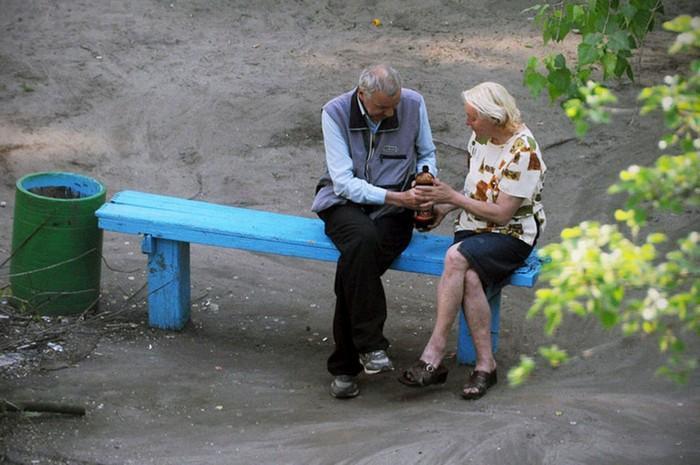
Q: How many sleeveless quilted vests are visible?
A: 1